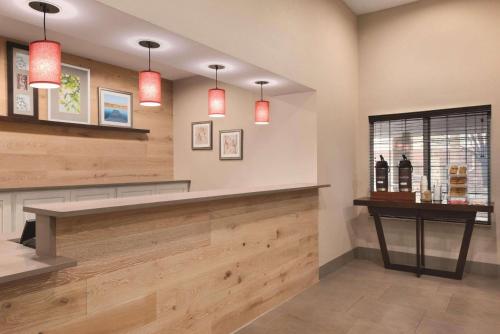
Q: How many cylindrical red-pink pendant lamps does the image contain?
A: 4